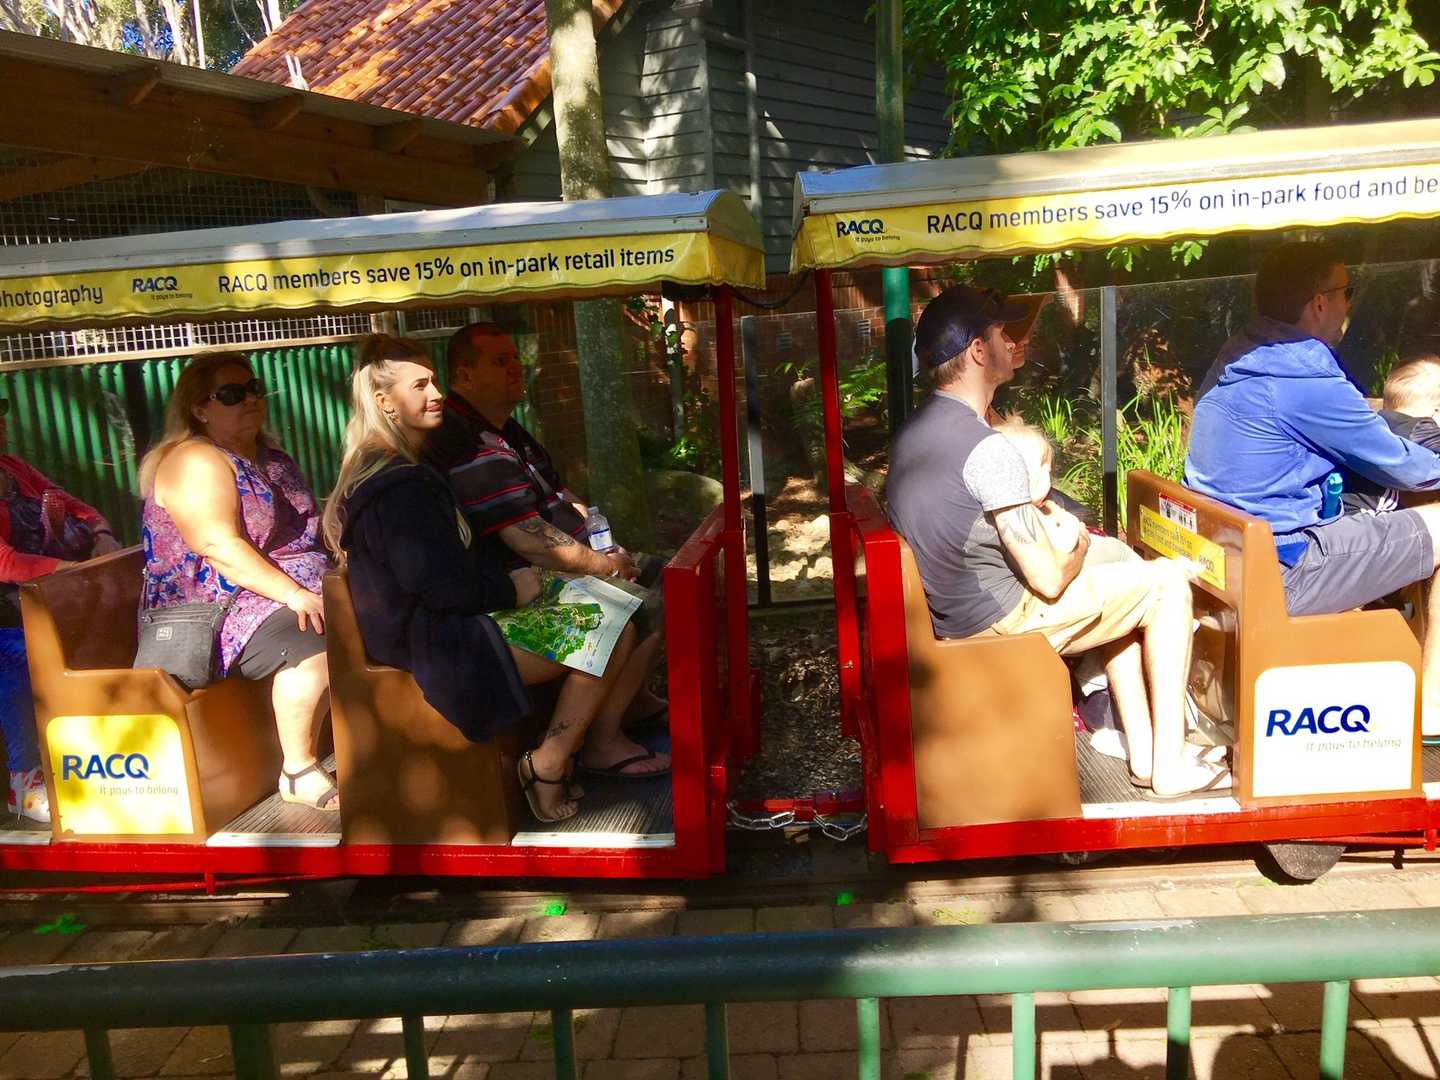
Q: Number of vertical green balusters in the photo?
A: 9